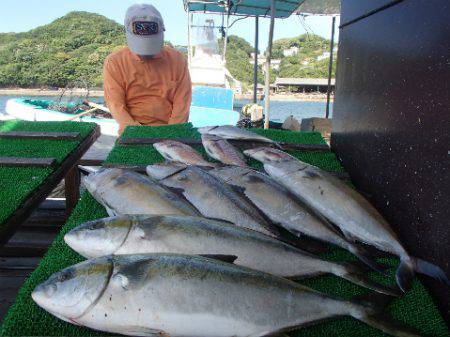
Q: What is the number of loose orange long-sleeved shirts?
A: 1